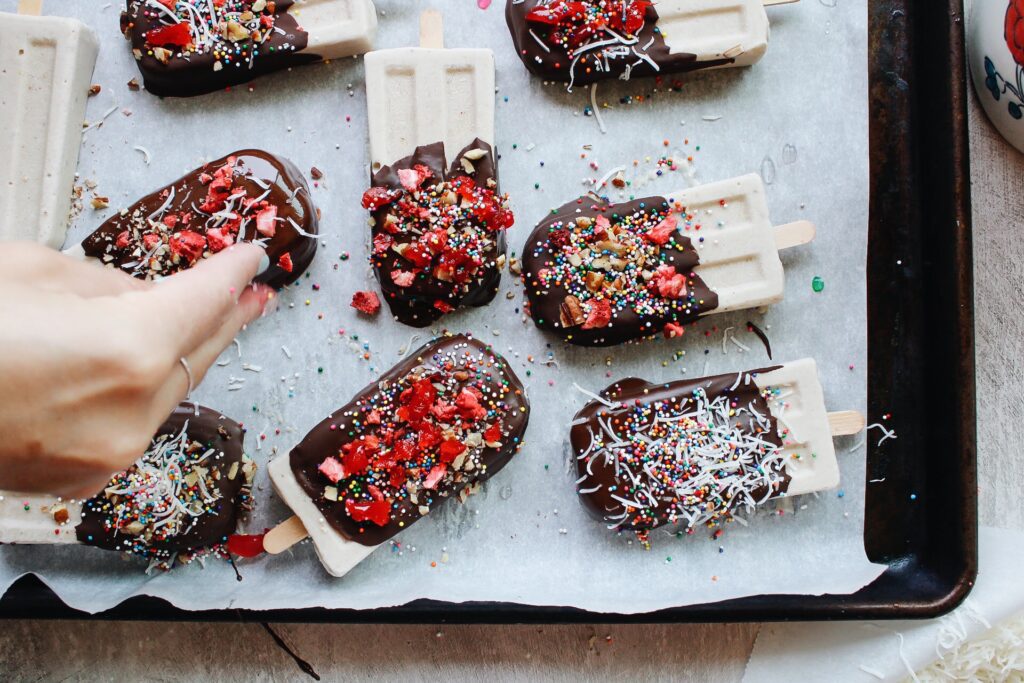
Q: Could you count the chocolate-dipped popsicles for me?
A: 8